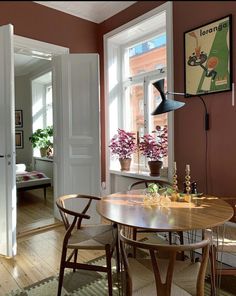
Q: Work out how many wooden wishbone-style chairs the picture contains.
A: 4